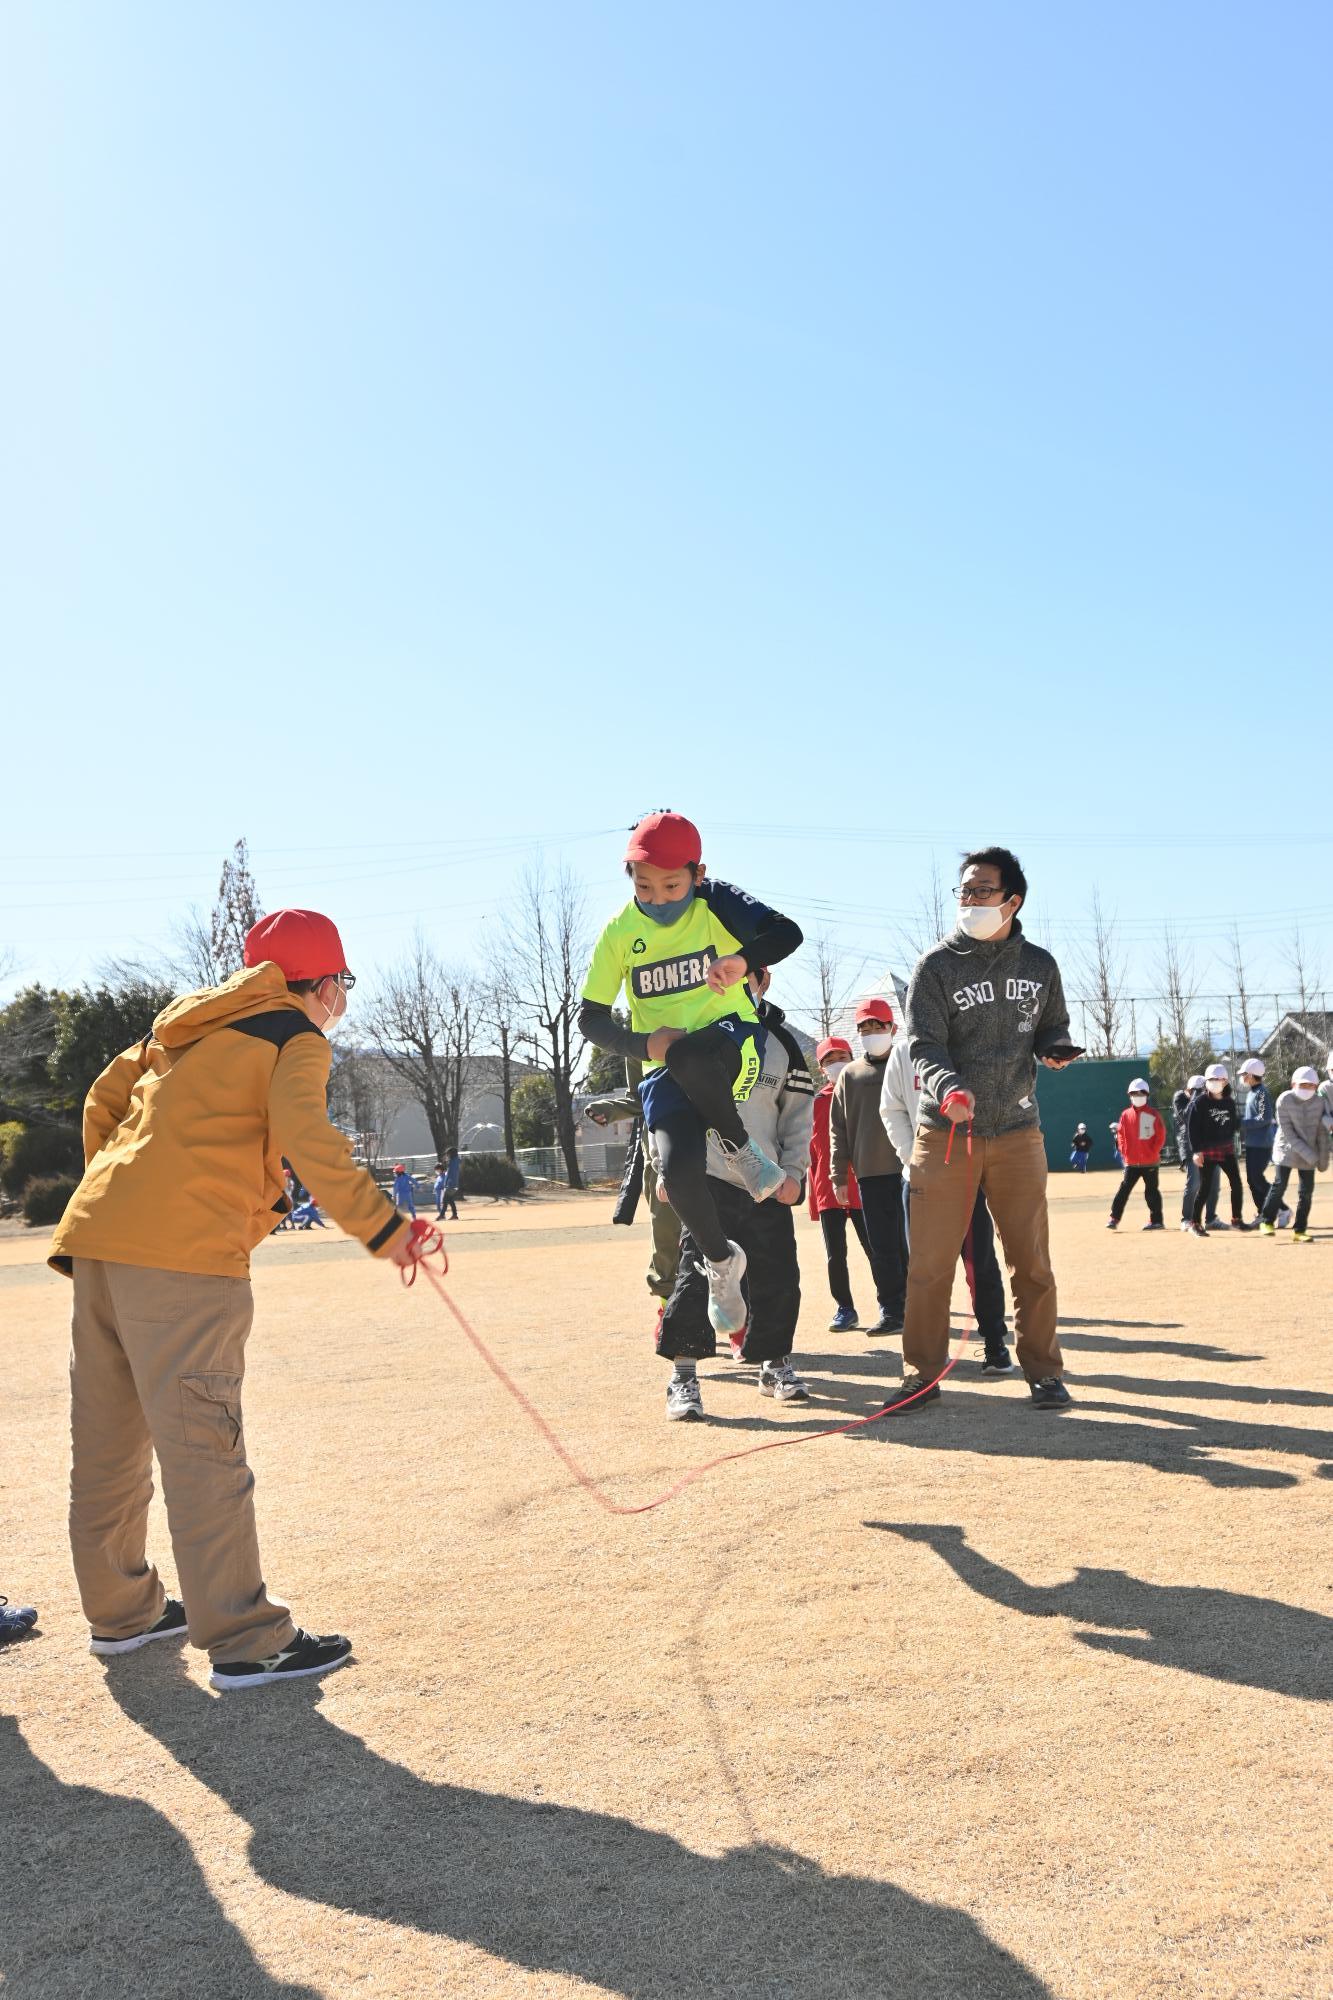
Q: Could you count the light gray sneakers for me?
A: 2